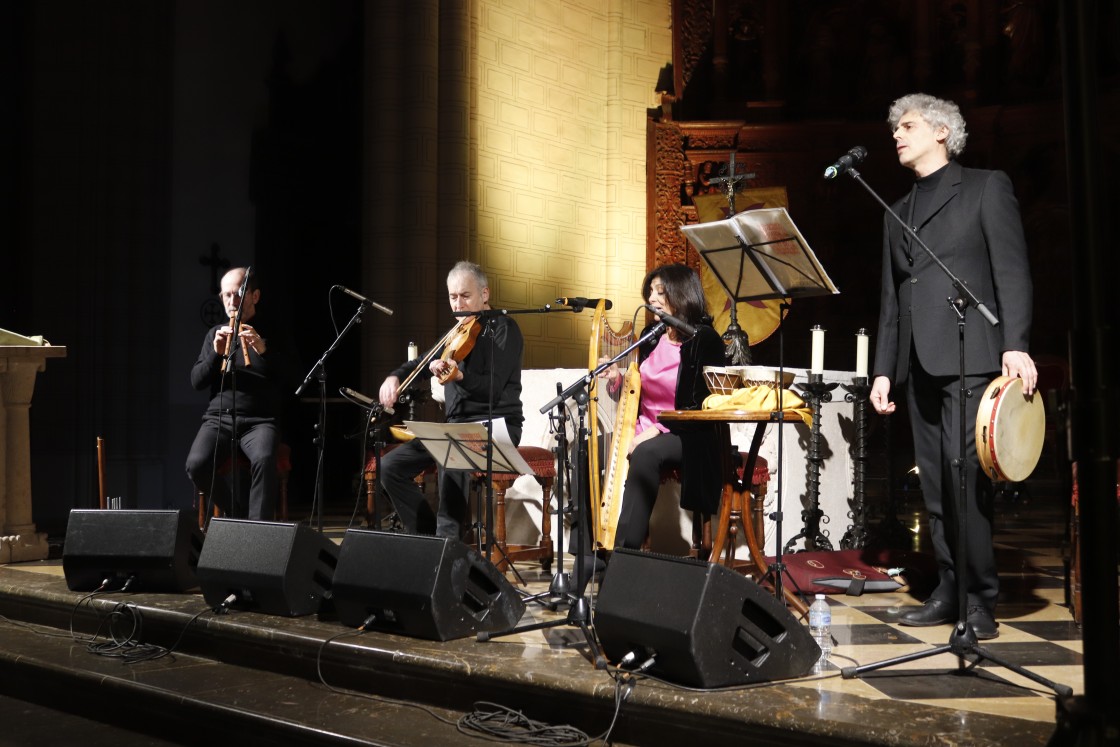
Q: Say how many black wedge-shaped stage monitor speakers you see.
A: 4